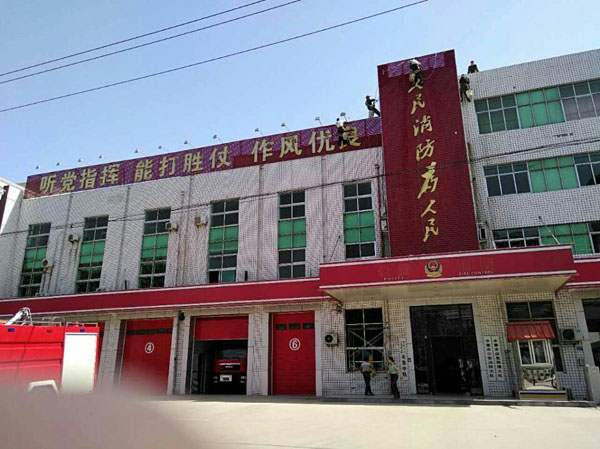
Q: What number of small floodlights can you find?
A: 12